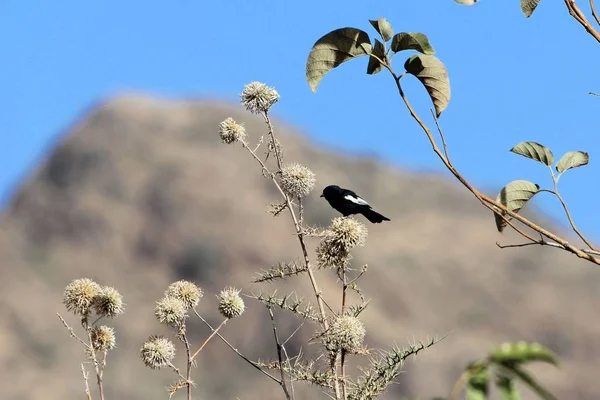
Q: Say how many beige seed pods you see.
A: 13